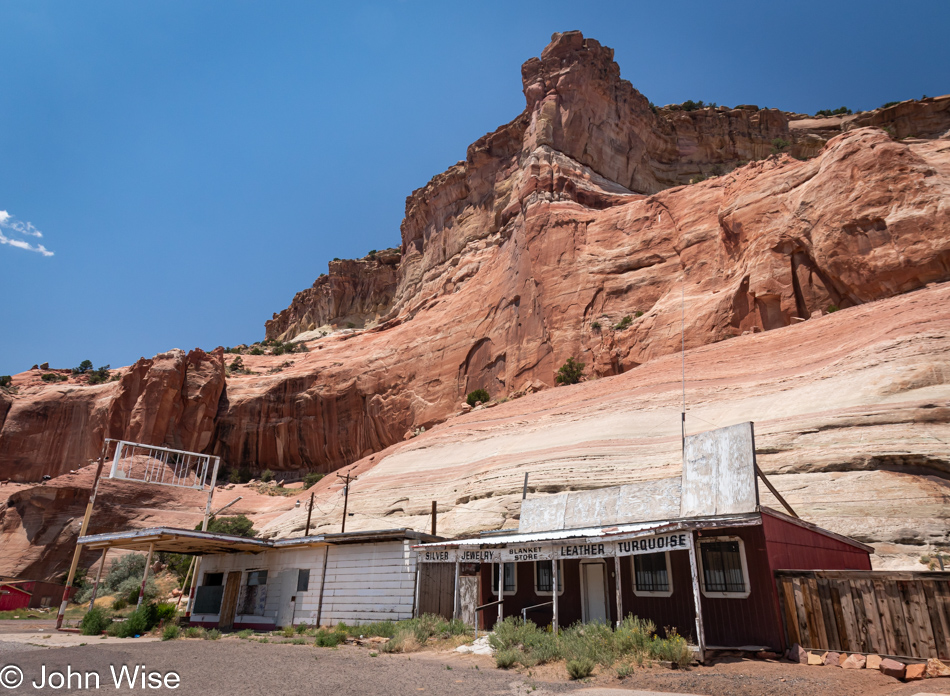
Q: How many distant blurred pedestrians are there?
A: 0